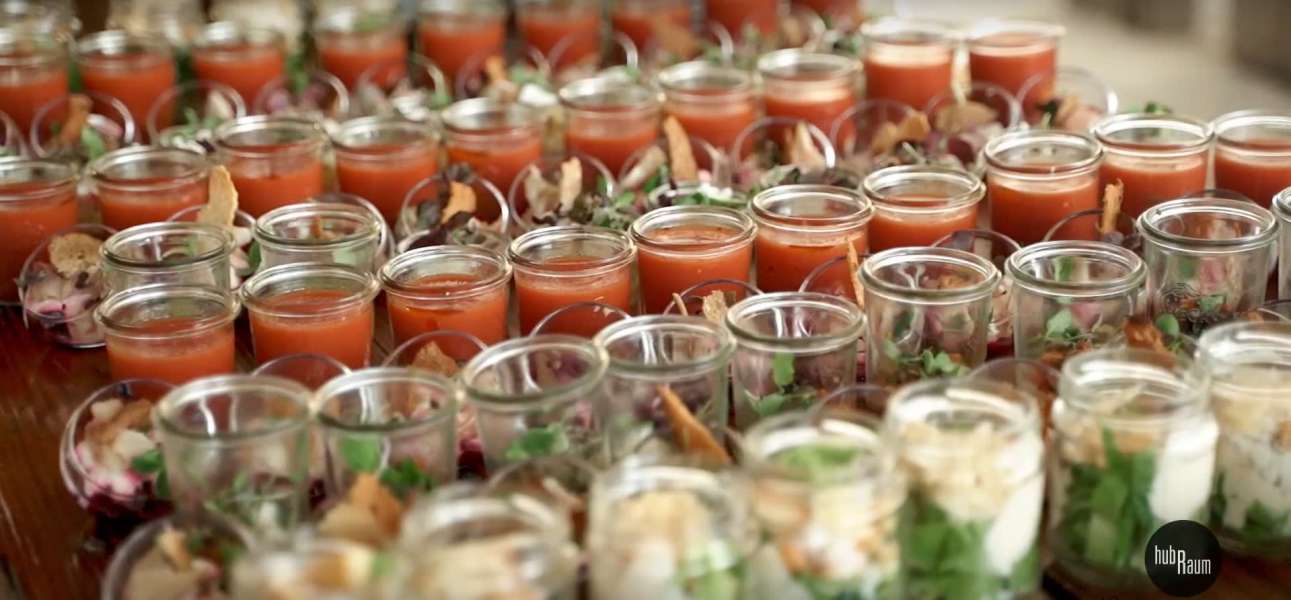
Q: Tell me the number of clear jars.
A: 11